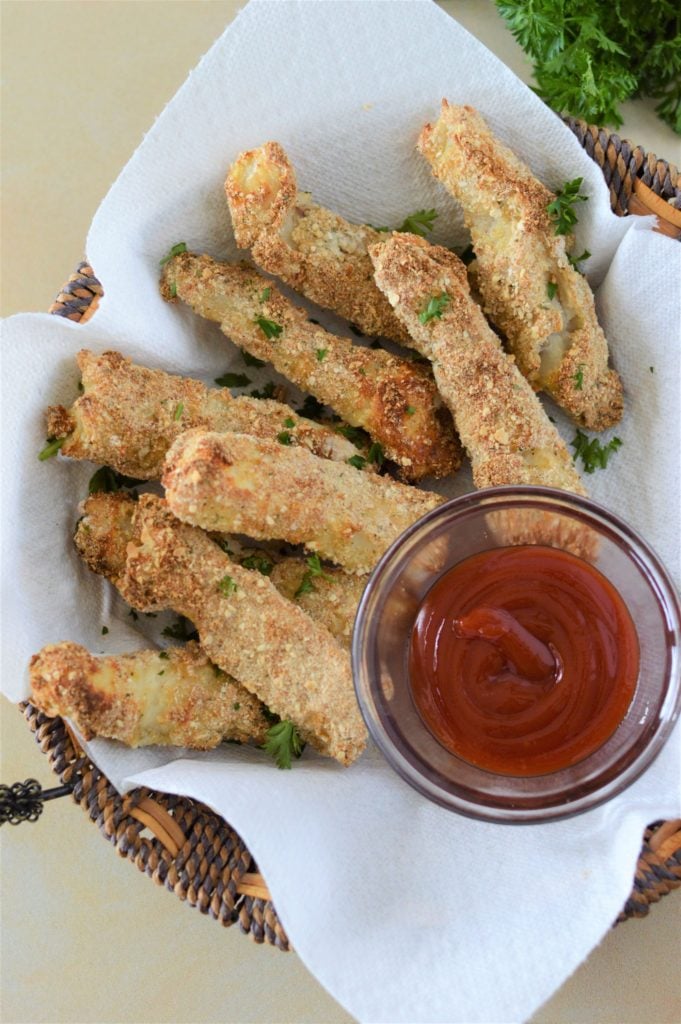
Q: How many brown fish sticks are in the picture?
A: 9